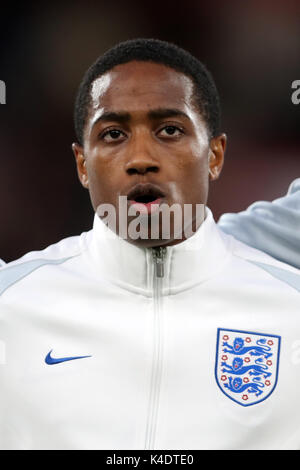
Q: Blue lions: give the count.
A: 3